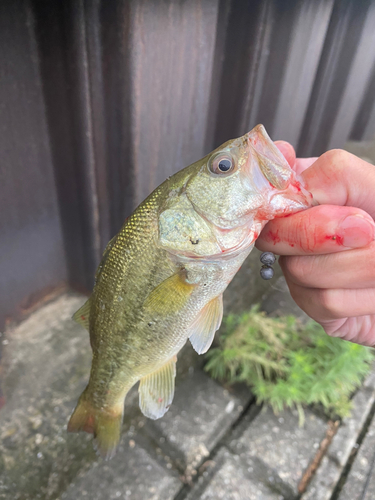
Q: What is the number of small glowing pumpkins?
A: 0